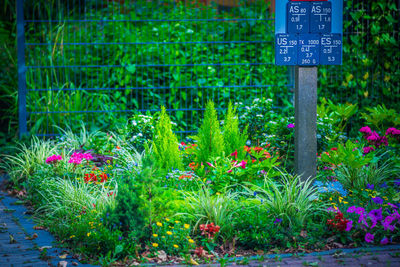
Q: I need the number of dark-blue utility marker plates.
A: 5